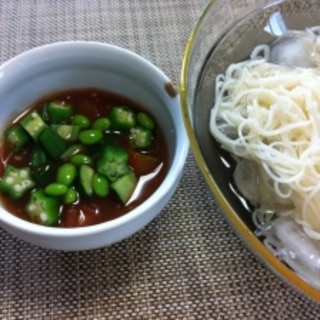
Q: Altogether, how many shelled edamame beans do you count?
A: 9